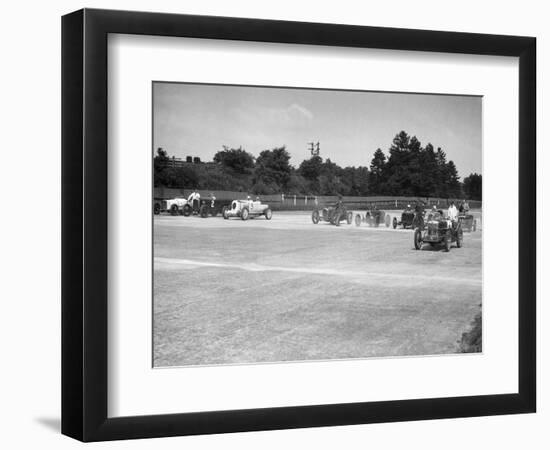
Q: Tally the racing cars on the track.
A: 8